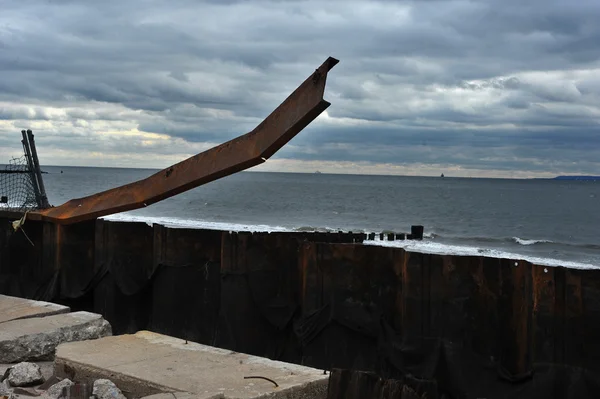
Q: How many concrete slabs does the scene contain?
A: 3